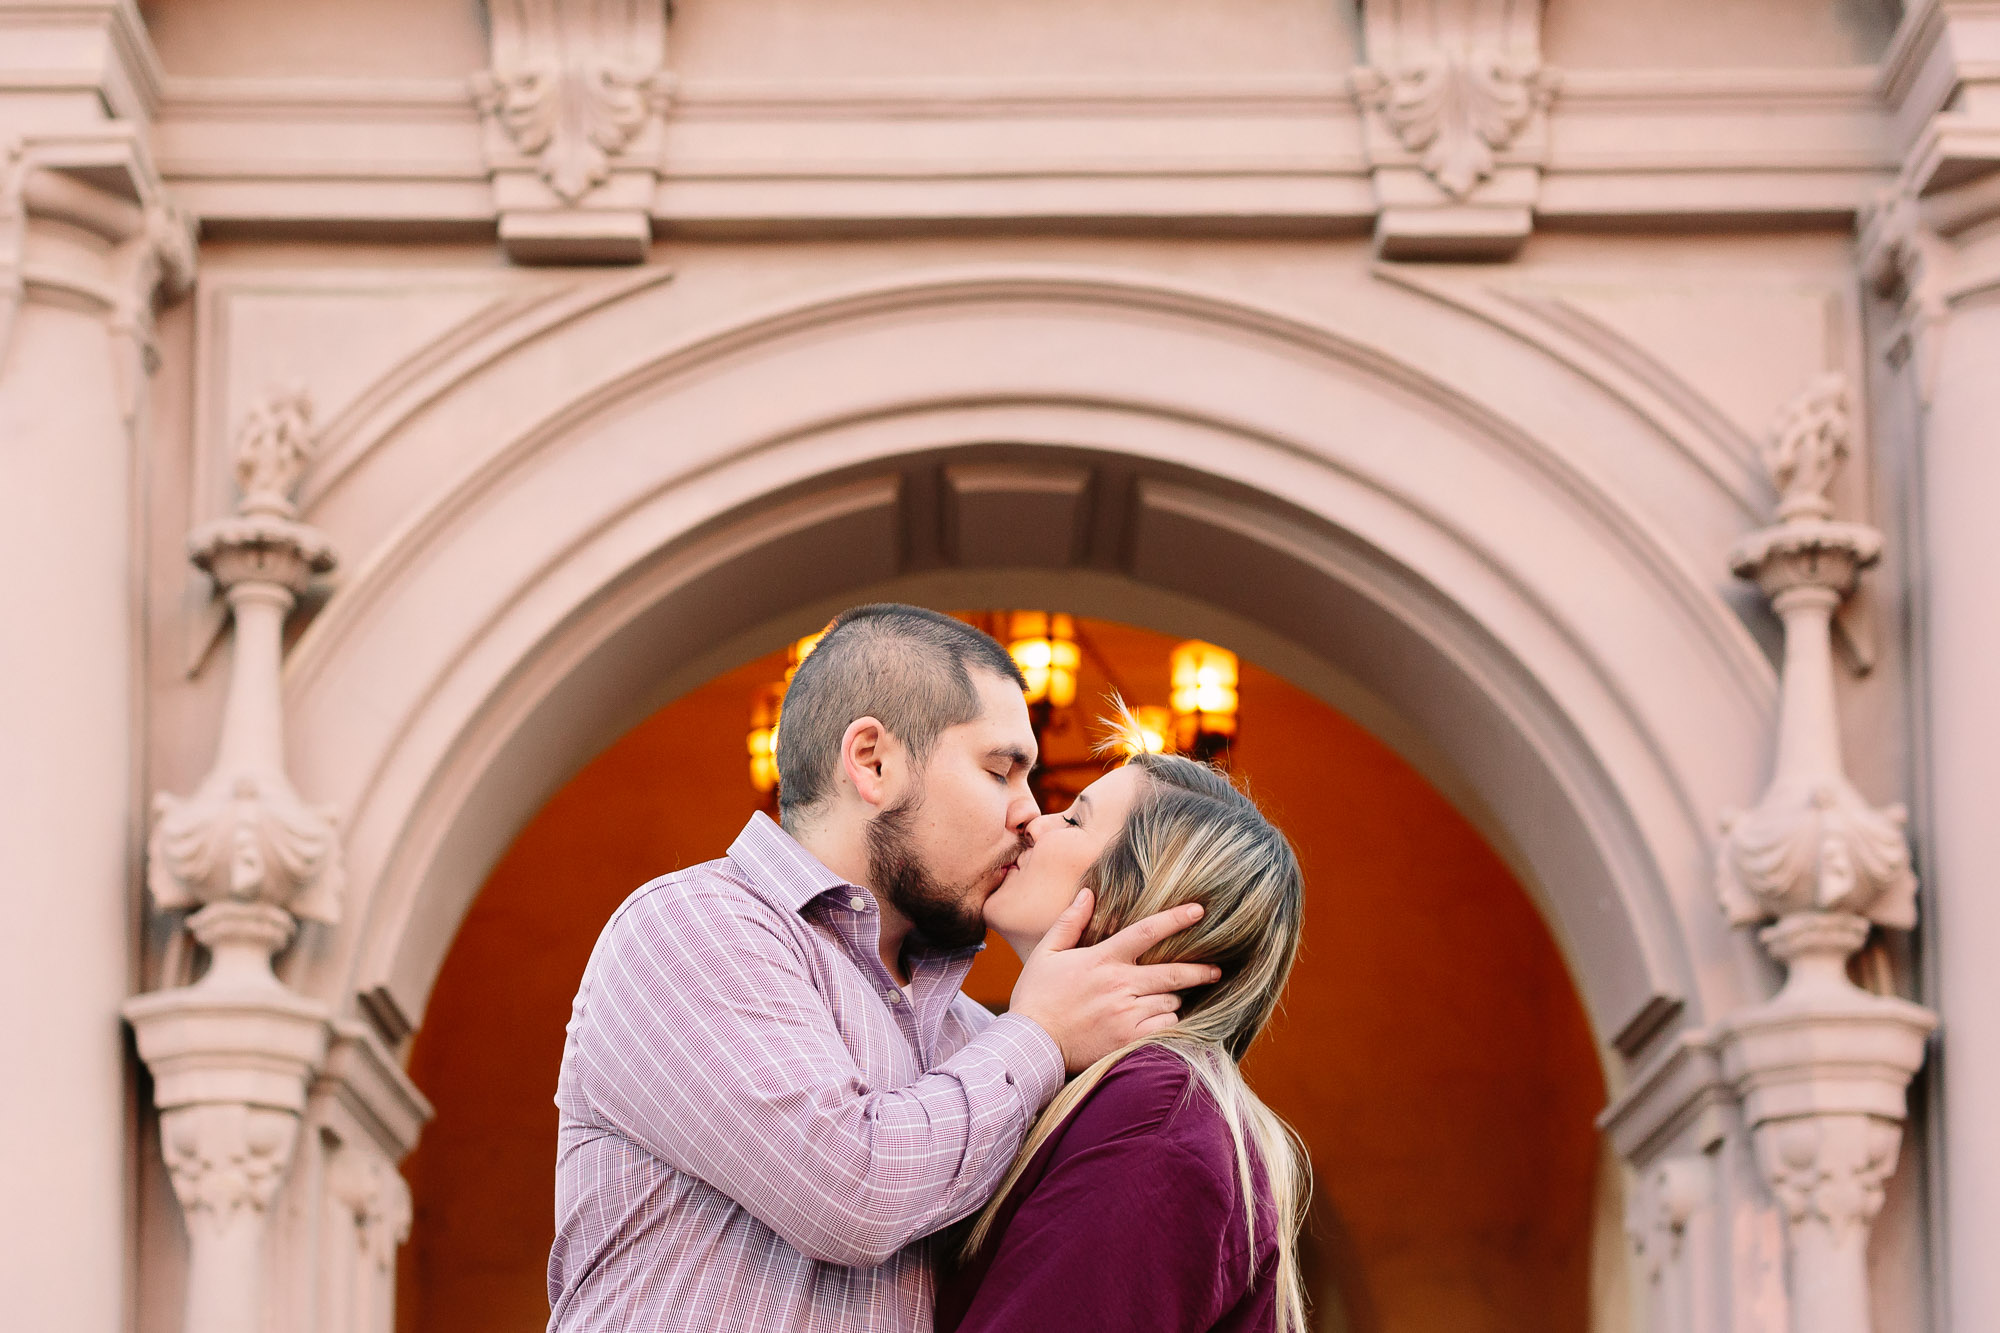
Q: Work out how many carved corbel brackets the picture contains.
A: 2